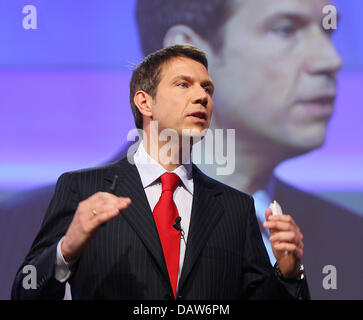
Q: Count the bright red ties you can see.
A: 1